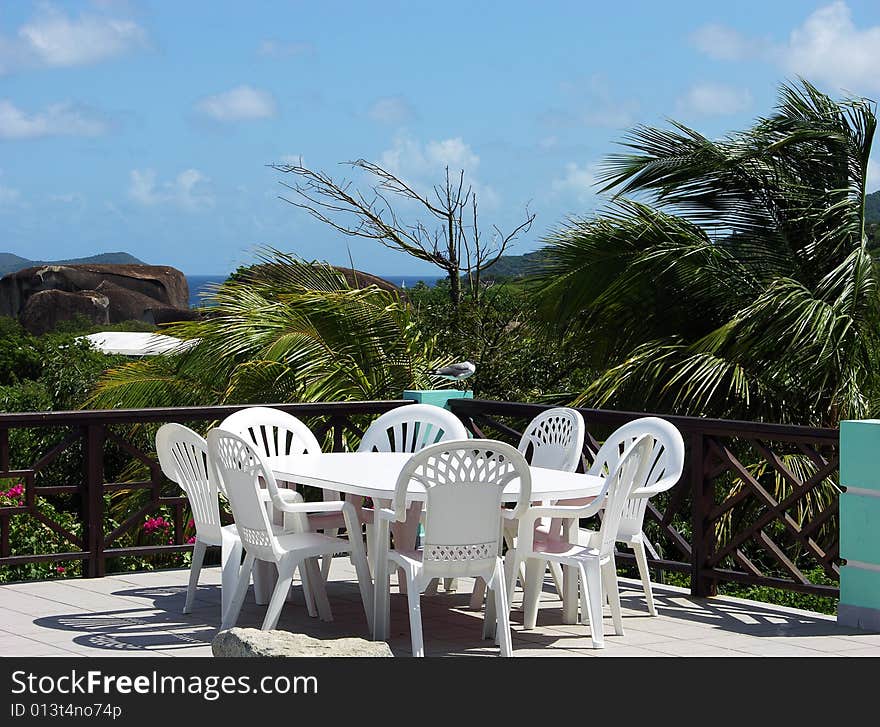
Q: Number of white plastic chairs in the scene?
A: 8